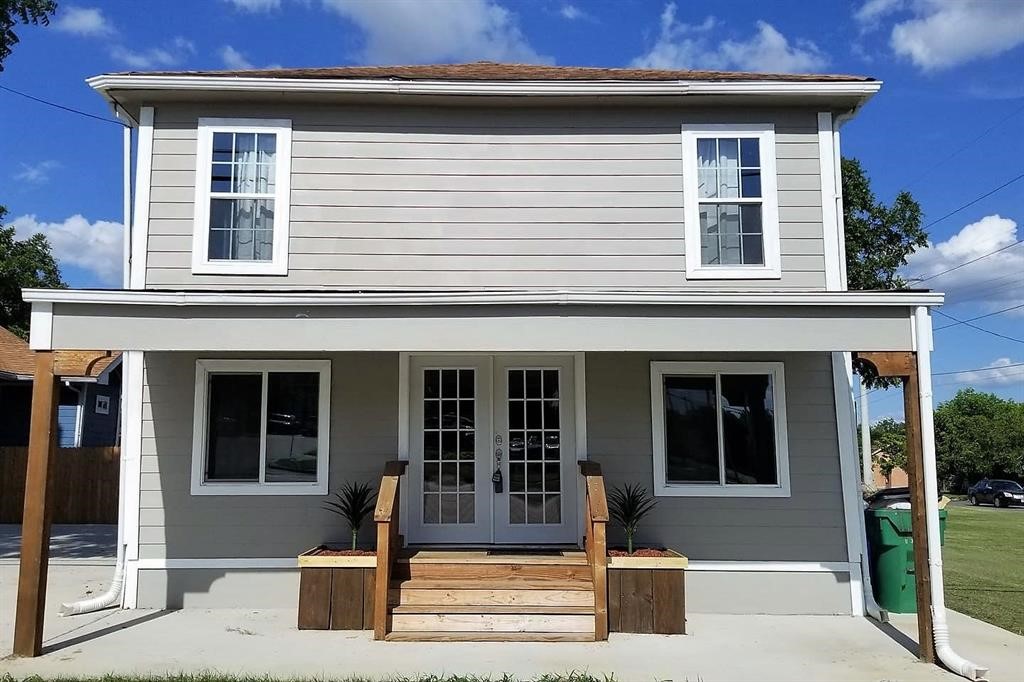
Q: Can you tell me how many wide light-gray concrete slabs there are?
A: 1